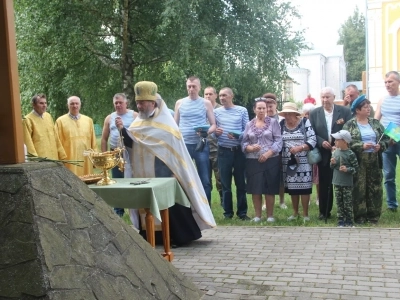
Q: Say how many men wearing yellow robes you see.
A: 2